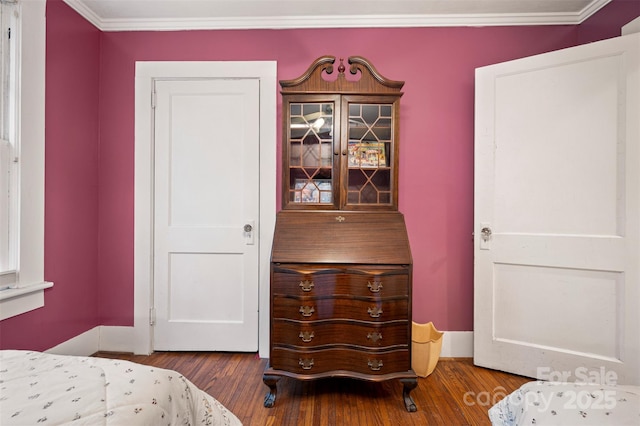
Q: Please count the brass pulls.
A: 8